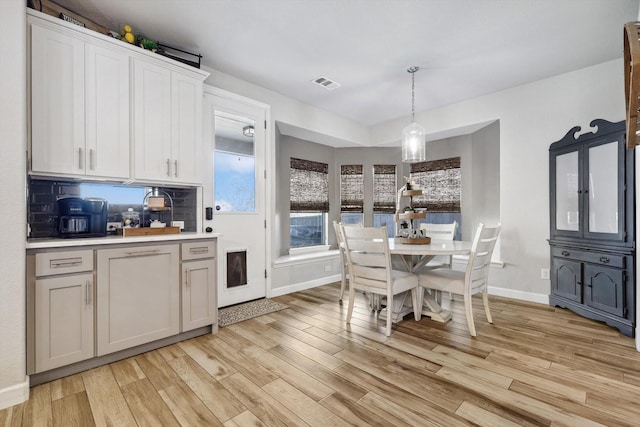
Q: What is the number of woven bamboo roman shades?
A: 4